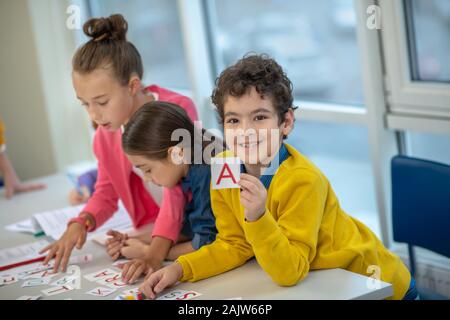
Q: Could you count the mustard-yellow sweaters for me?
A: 1